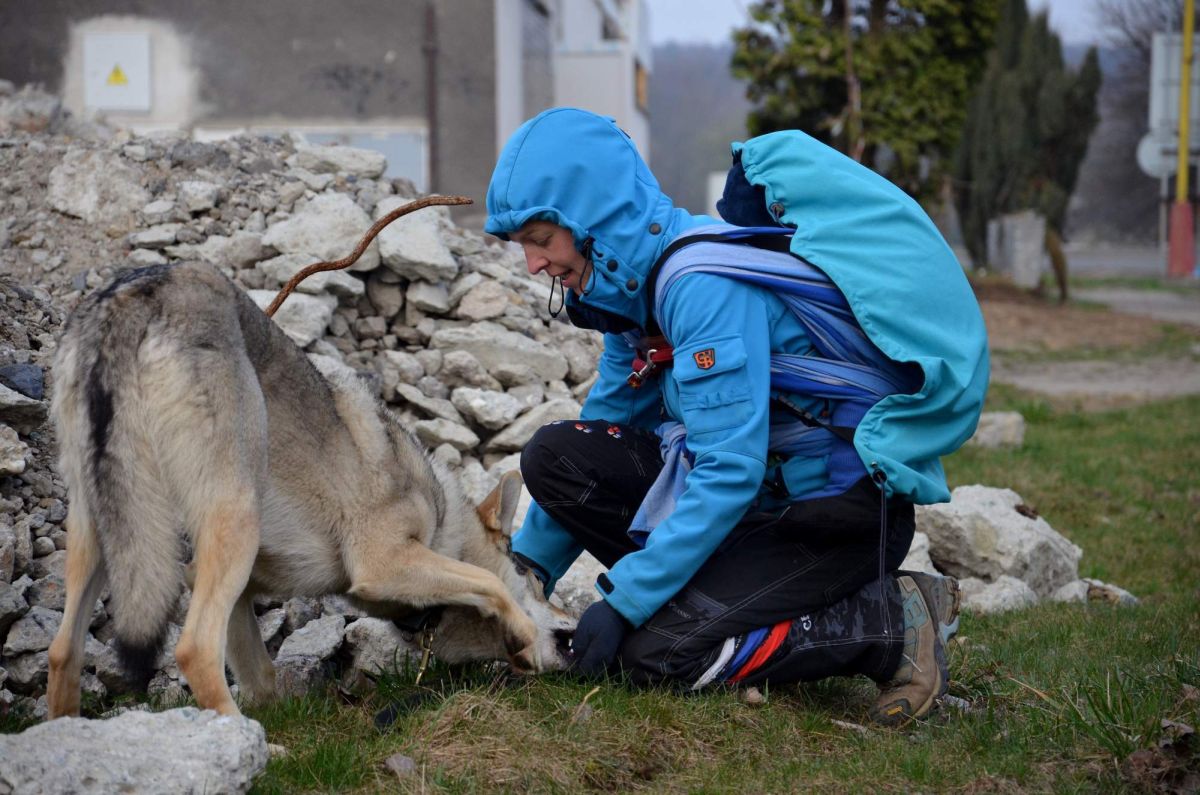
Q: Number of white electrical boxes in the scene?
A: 1